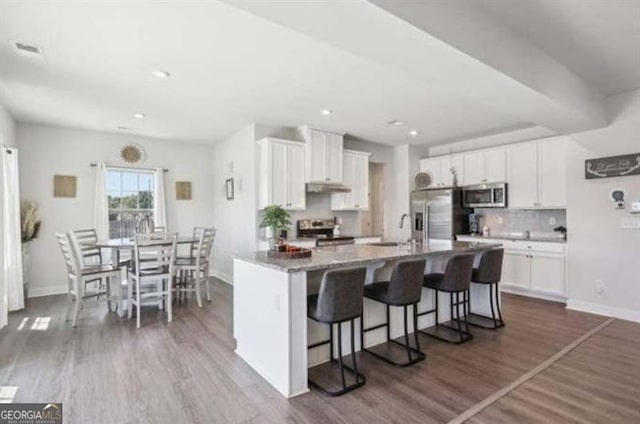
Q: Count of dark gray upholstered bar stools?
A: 4